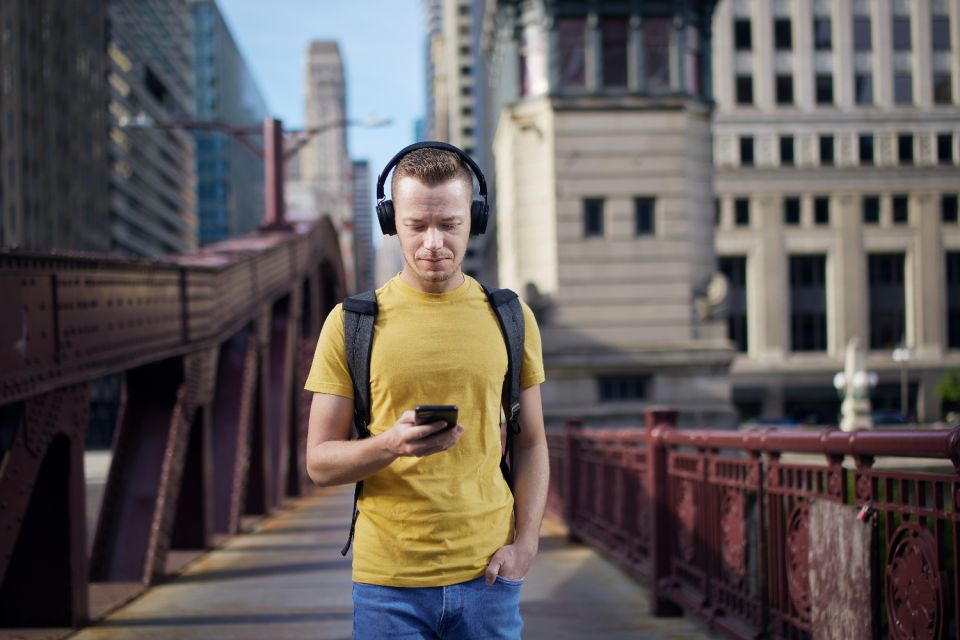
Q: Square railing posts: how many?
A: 2